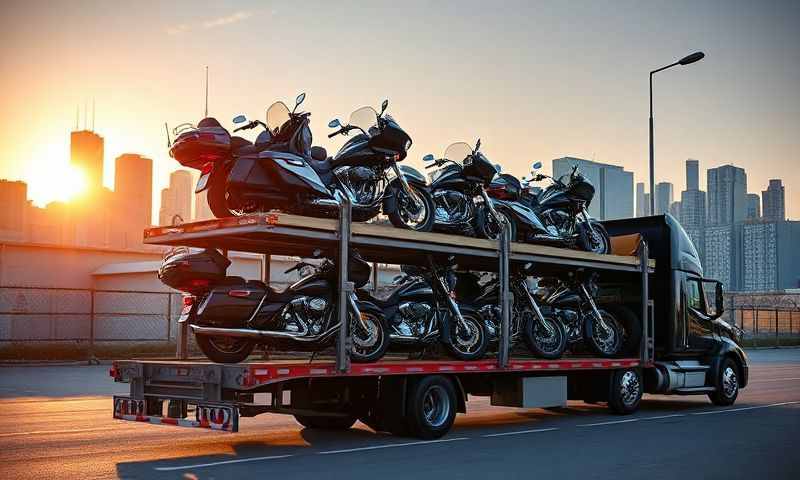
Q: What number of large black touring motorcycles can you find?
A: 8